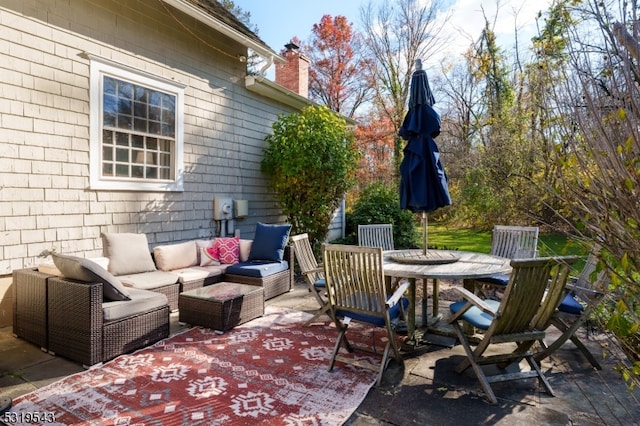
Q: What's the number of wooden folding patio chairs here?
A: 6